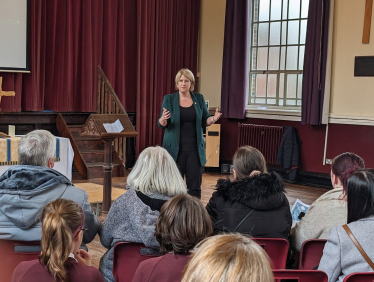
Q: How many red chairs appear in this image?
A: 6